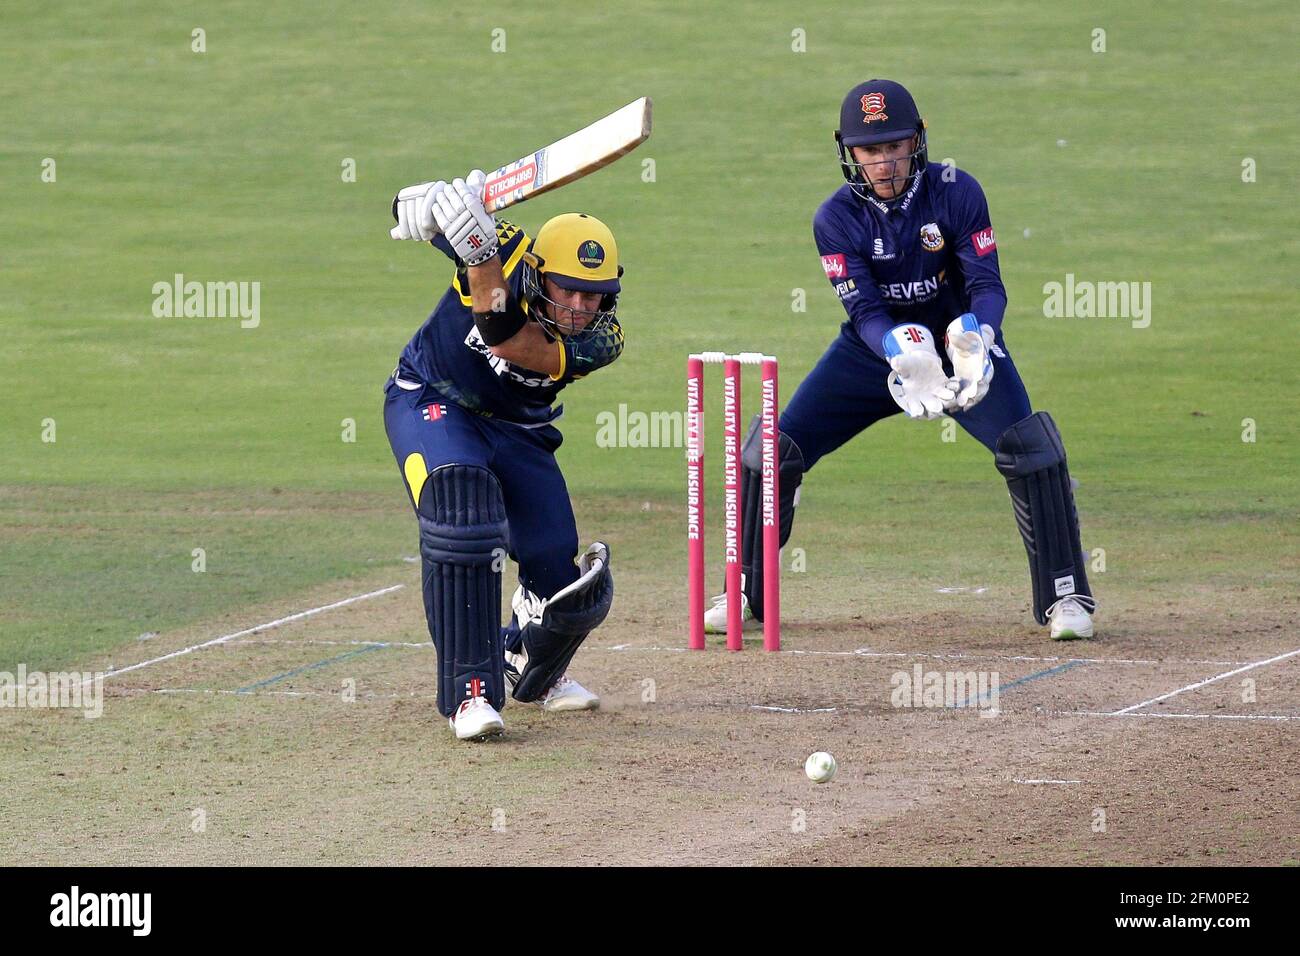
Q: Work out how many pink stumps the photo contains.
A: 3